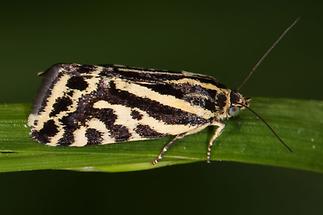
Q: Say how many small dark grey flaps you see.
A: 1